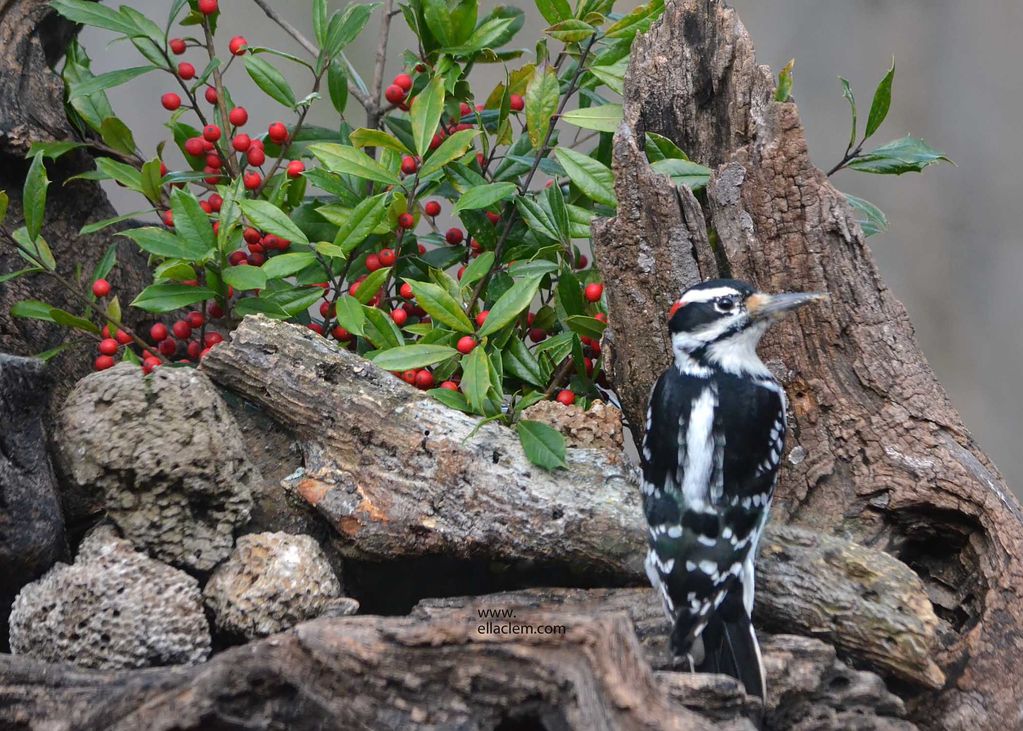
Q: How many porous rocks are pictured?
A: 3